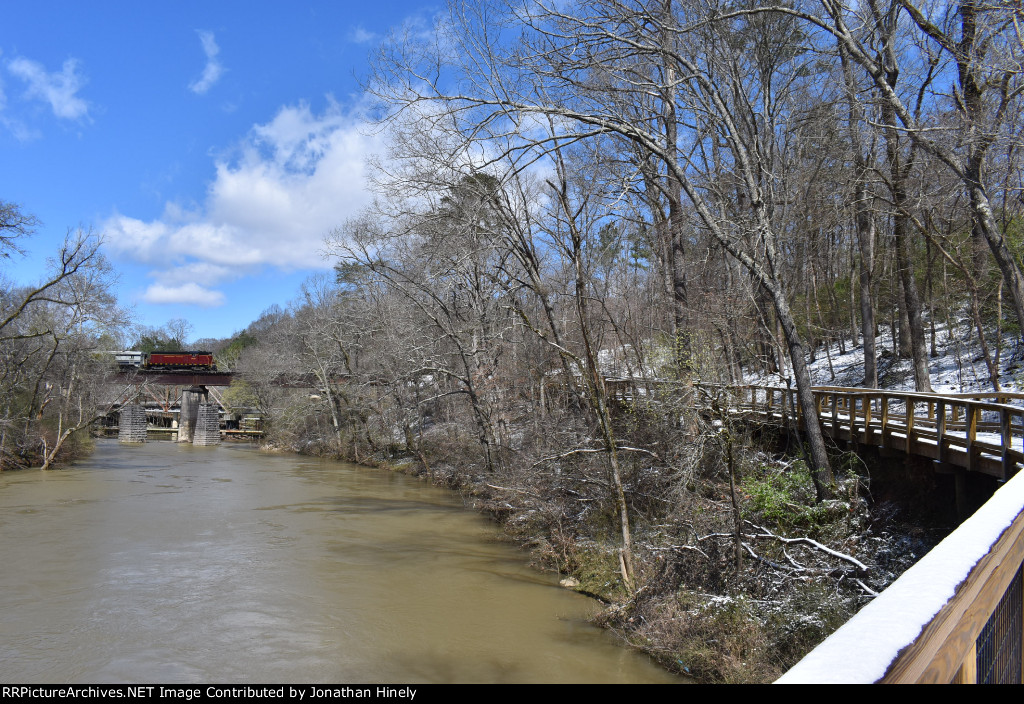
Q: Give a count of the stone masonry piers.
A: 2